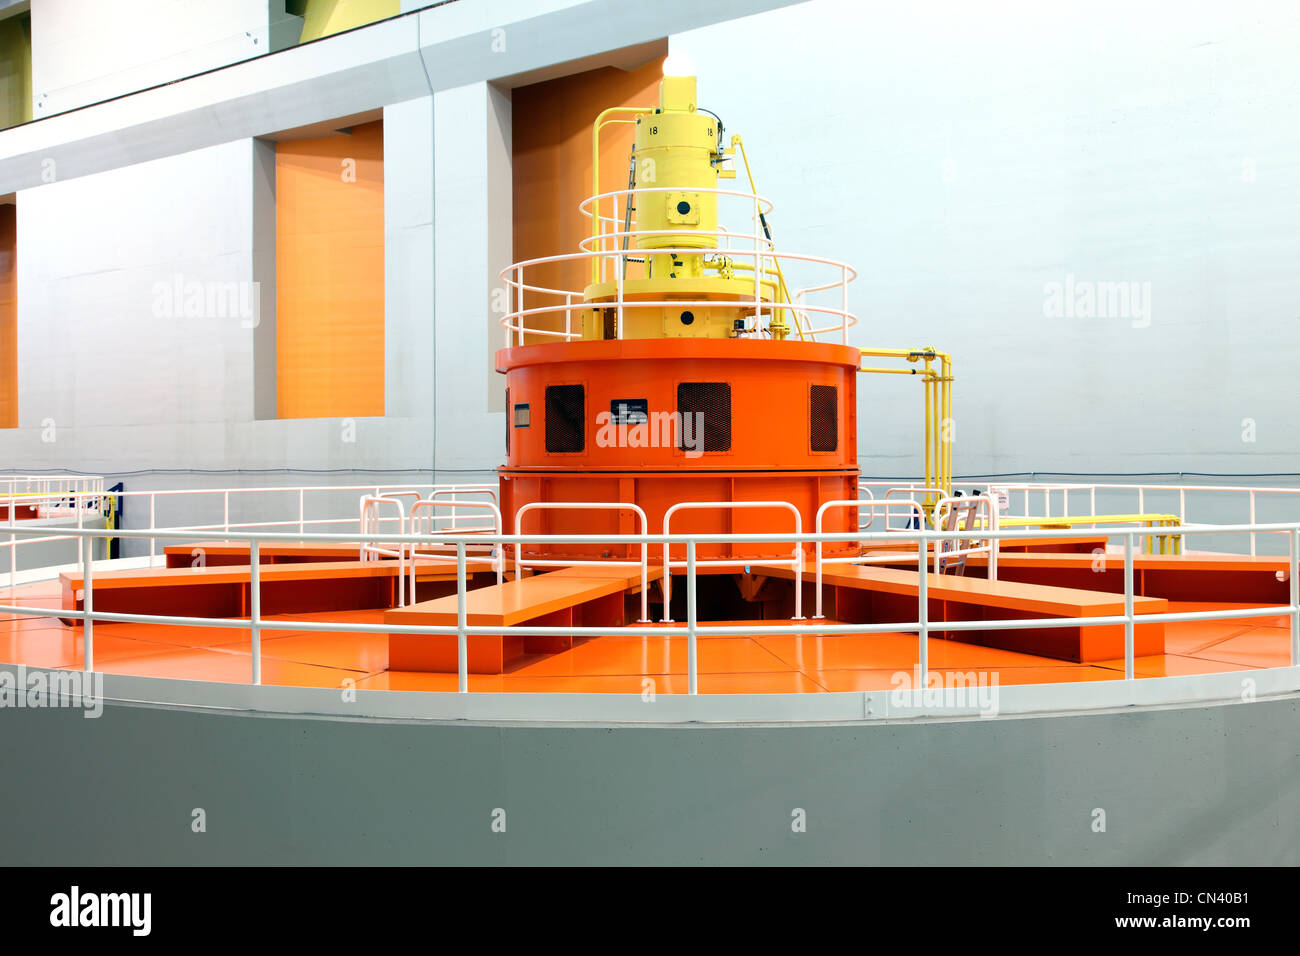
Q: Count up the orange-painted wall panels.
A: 3